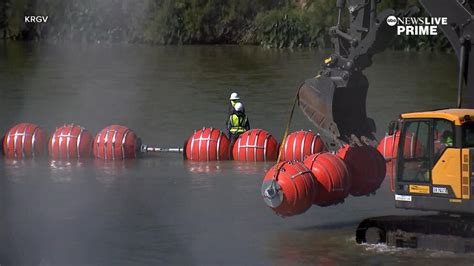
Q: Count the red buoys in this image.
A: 10